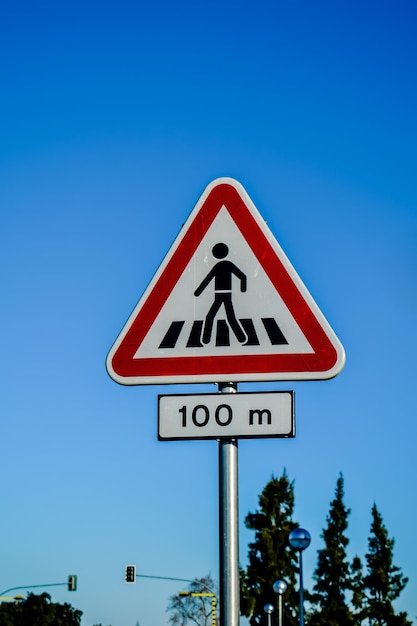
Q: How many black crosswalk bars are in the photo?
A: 5